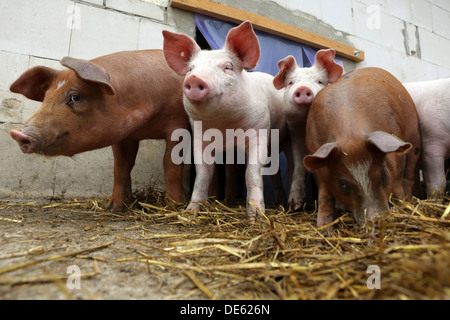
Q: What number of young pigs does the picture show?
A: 5